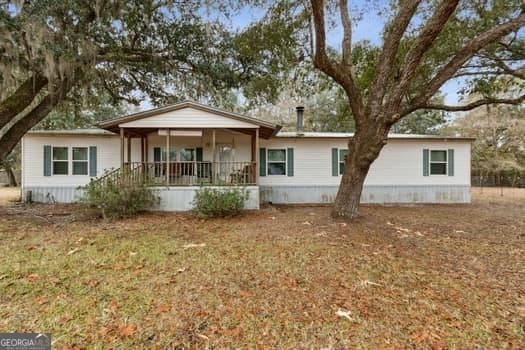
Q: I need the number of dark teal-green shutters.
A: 9